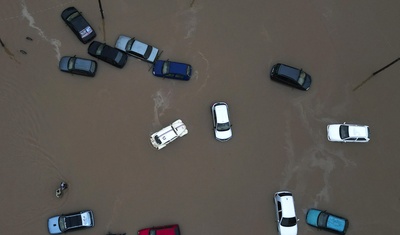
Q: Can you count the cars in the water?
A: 13